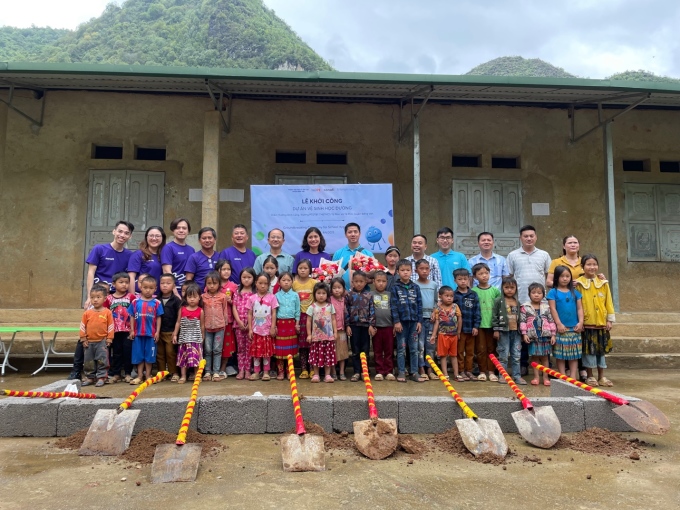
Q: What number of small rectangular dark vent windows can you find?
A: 8